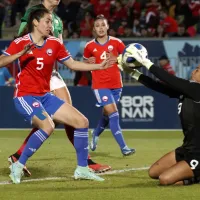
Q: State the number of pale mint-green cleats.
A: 2